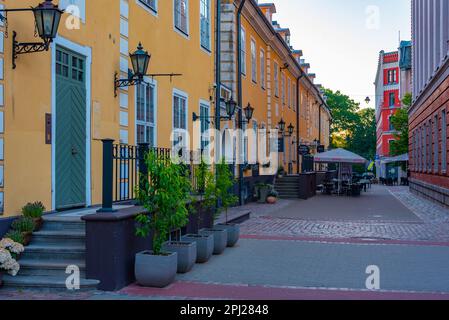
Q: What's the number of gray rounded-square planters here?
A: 5